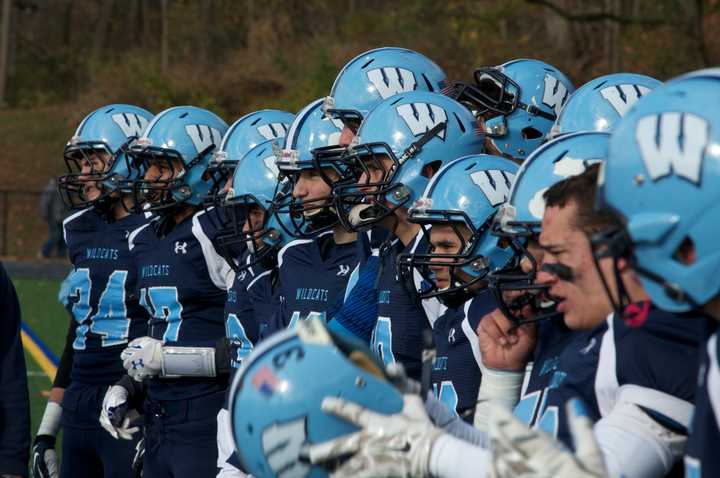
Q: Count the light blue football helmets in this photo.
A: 13